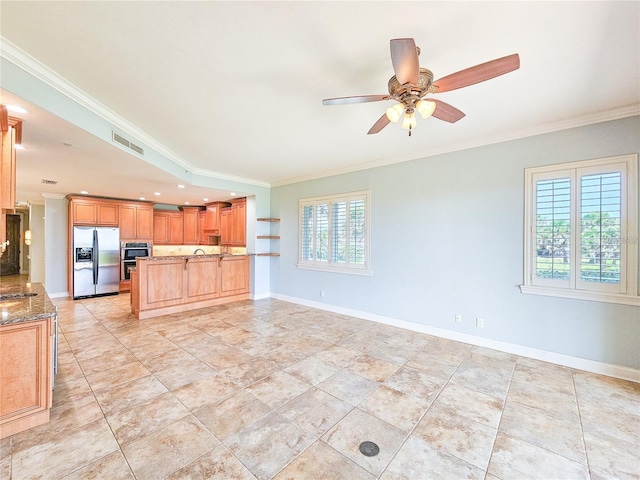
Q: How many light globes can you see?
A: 3